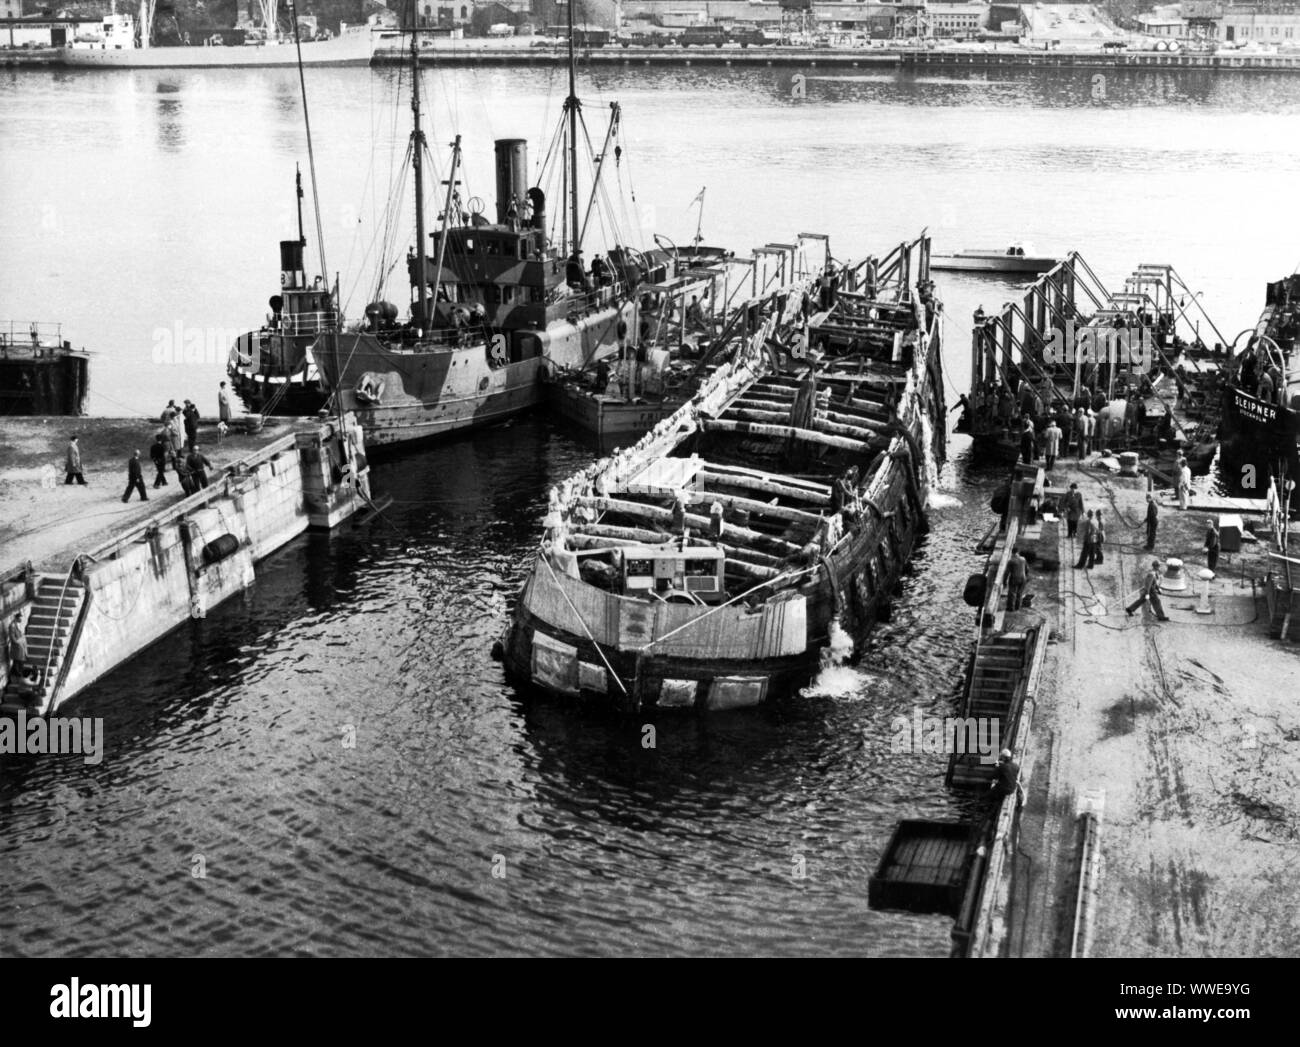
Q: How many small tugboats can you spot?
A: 1